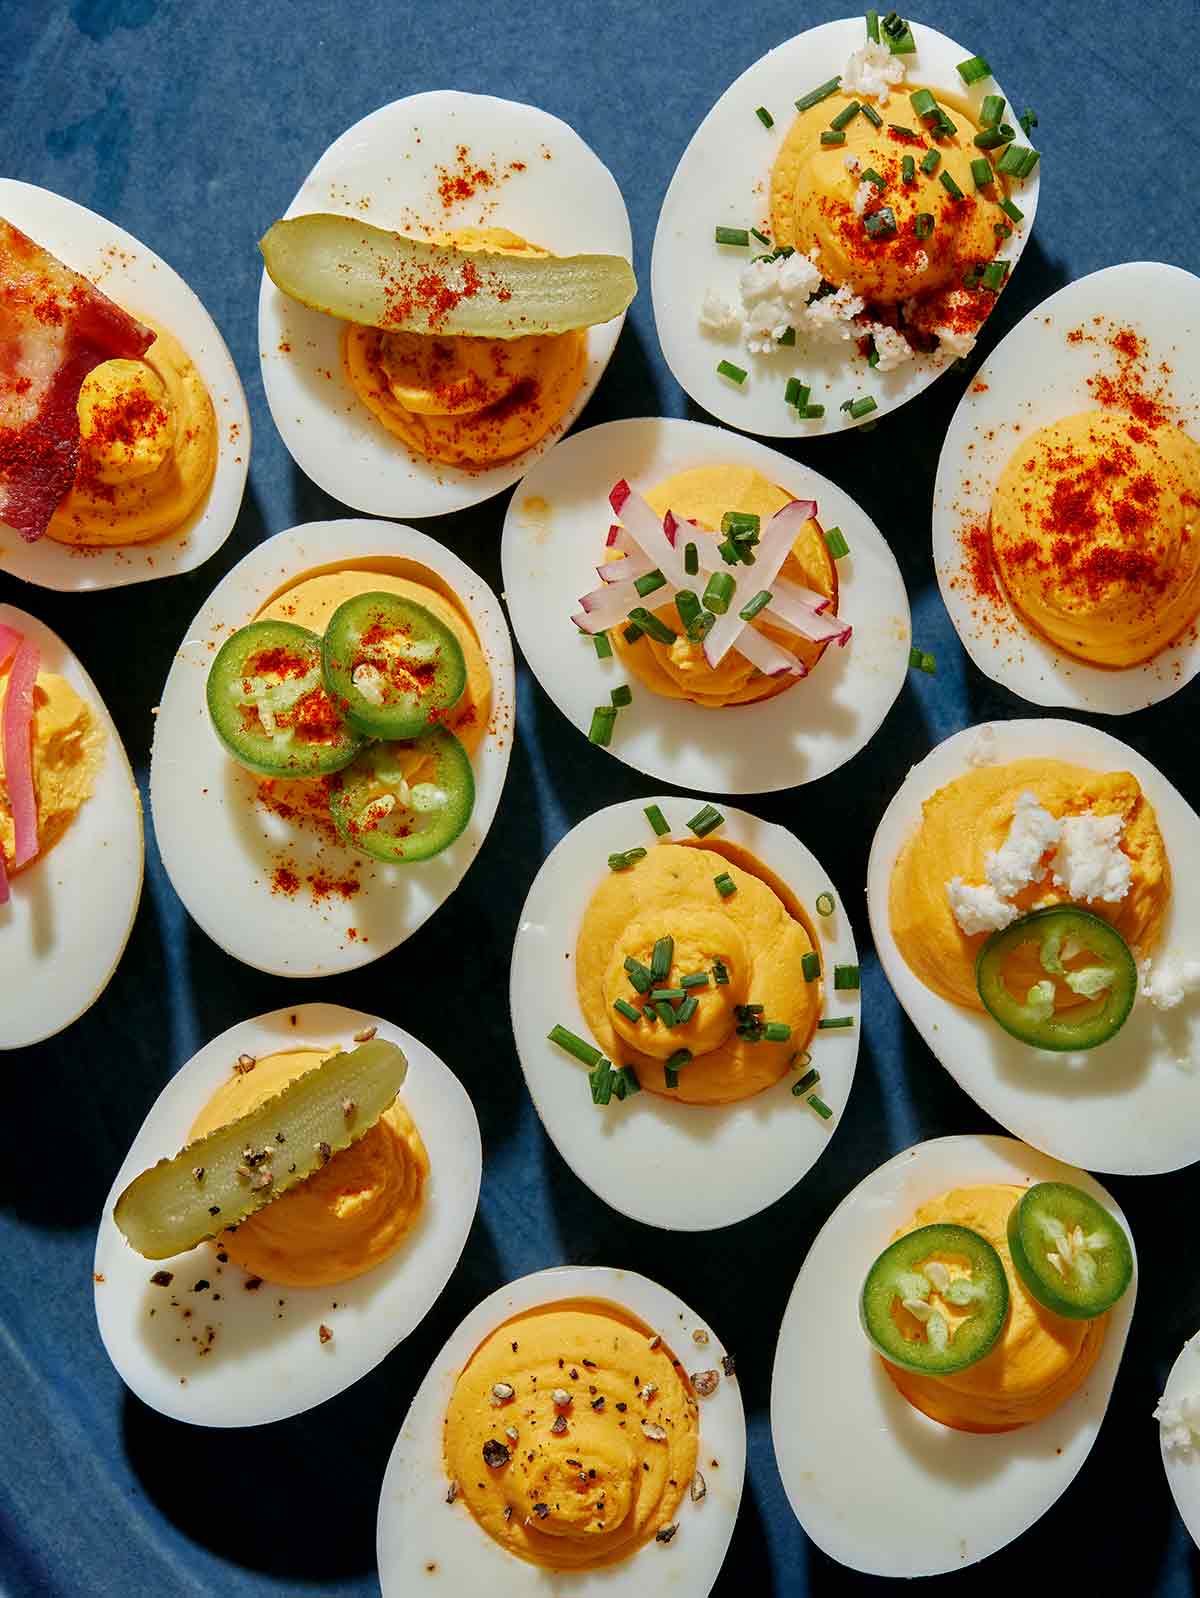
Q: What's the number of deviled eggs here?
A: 13